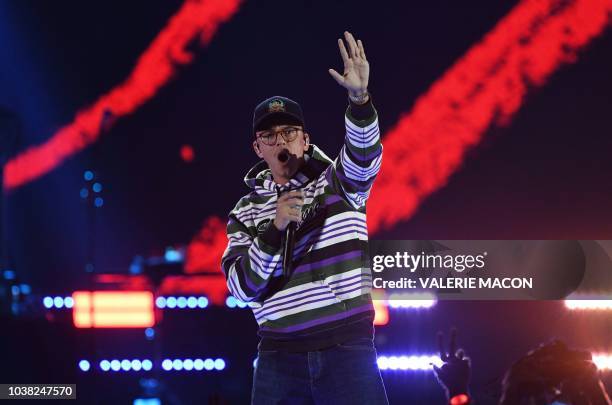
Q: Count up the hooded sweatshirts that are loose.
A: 1